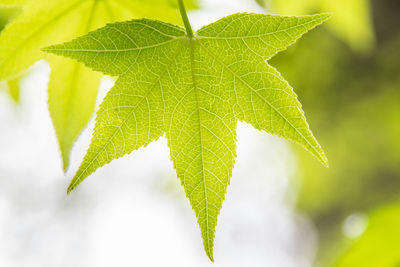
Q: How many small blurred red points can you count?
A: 0